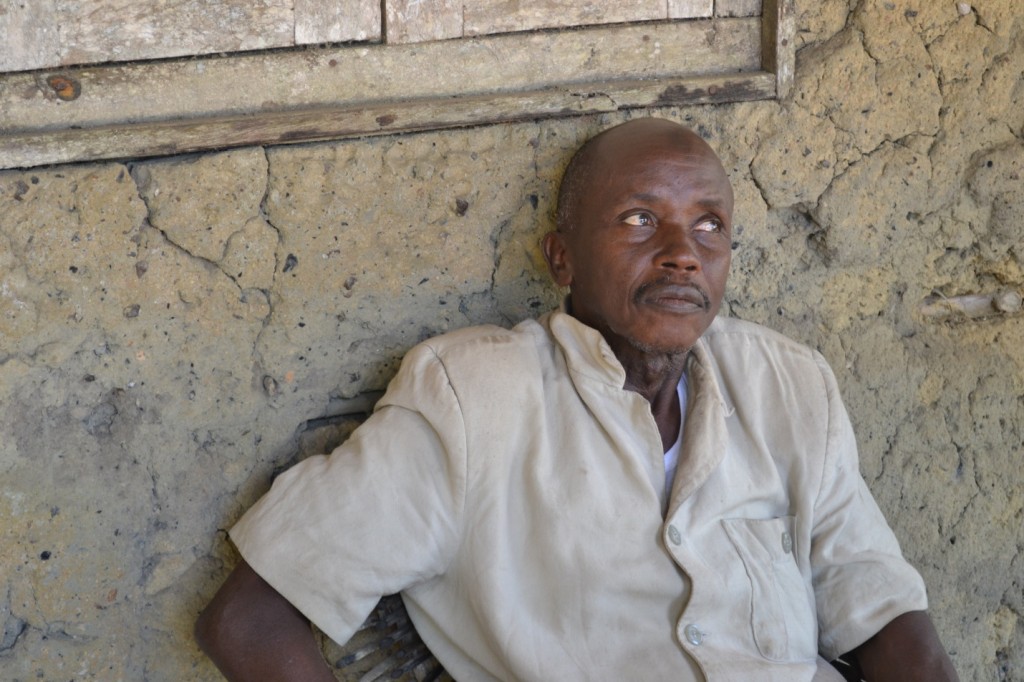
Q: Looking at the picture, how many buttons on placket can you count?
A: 2